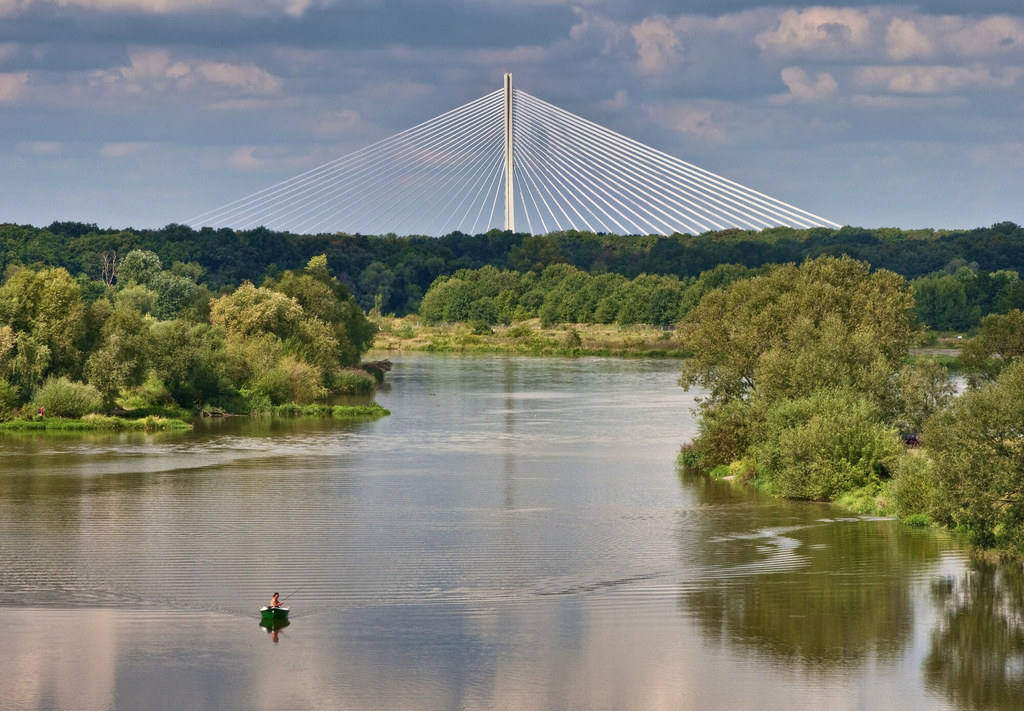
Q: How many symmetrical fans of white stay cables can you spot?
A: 2